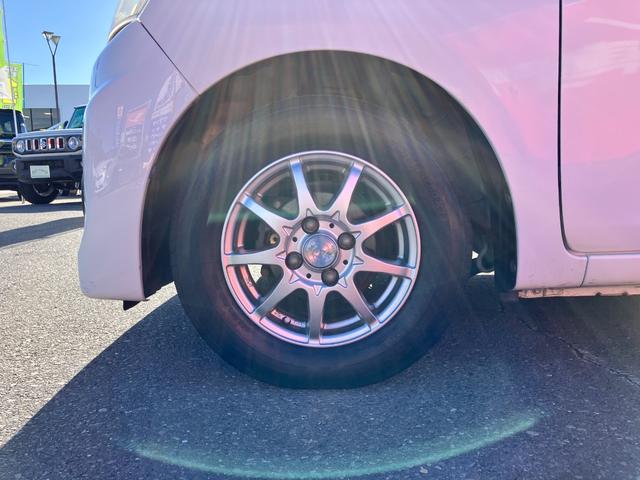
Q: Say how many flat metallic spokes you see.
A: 9